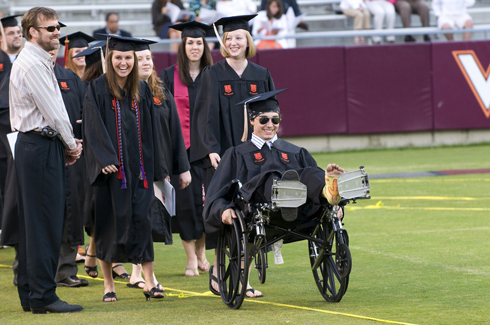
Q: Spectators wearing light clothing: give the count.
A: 5